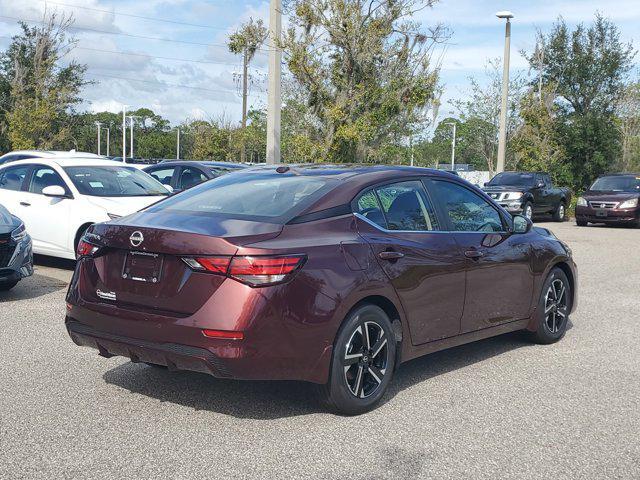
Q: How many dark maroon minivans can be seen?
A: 1